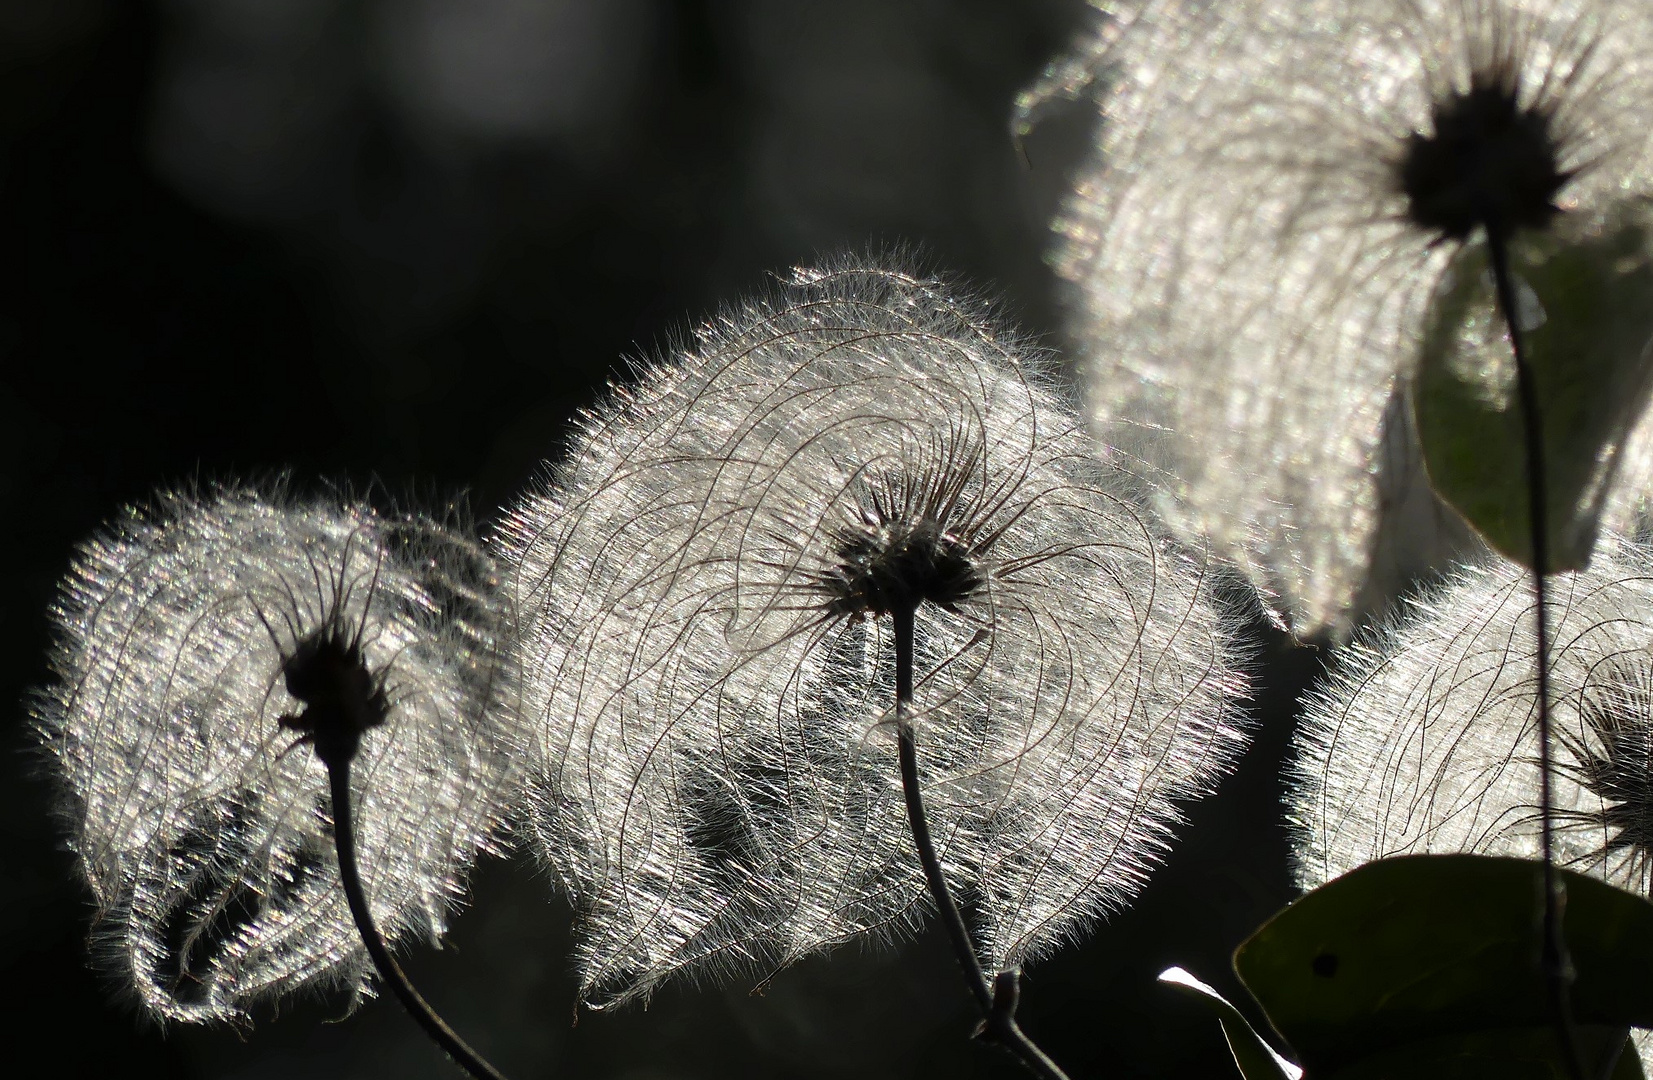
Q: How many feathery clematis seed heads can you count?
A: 4